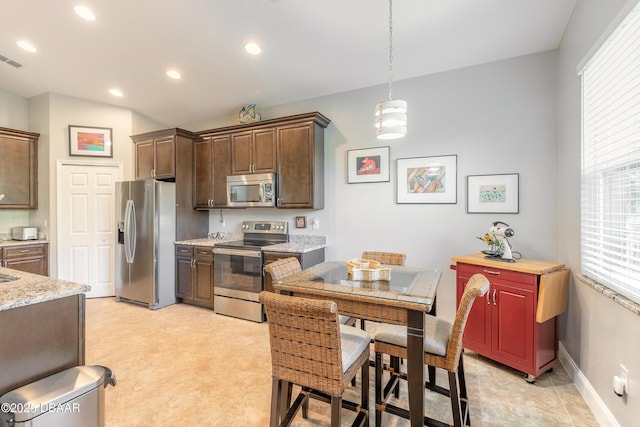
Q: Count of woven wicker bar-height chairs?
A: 4